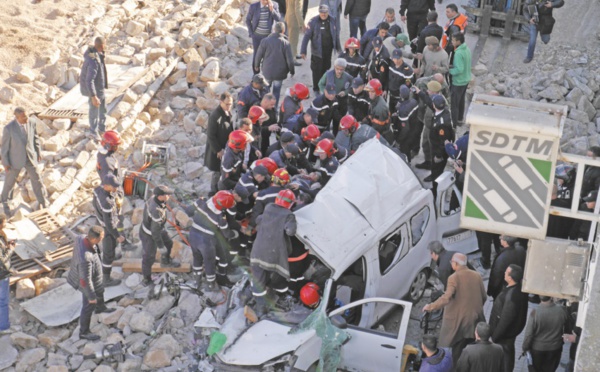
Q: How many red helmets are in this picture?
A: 14